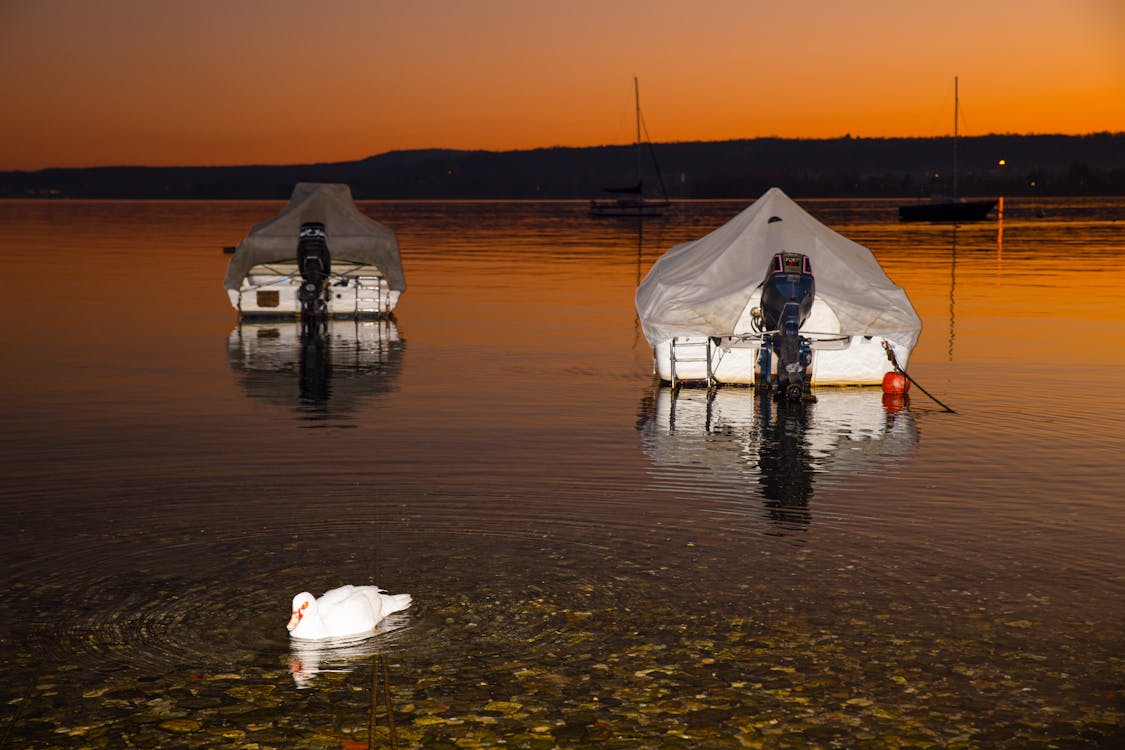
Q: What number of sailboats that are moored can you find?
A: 2